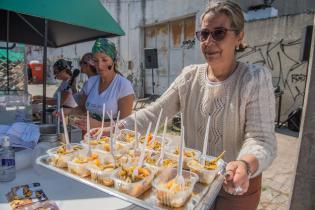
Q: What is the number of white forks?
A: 13